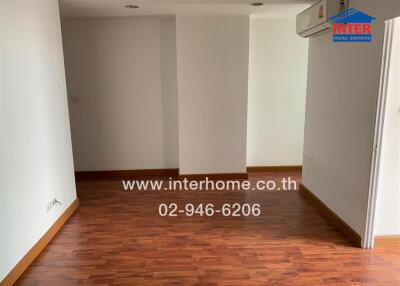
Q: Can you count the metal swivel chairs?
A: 0